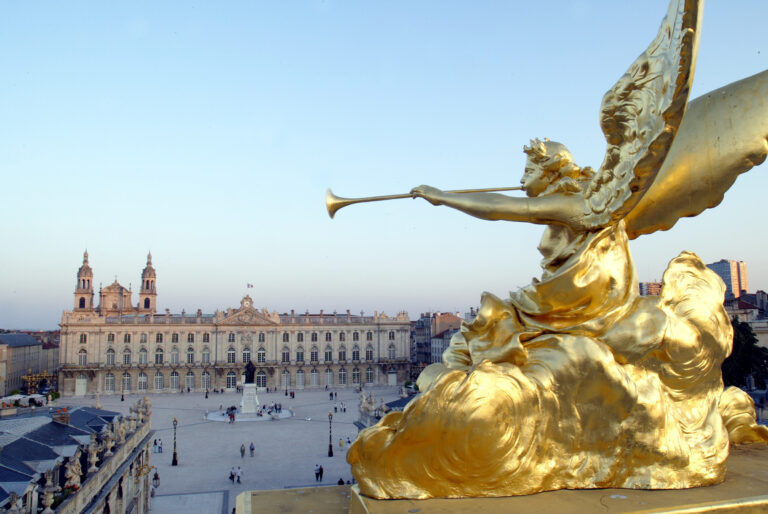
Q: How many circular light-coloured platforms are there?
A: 1